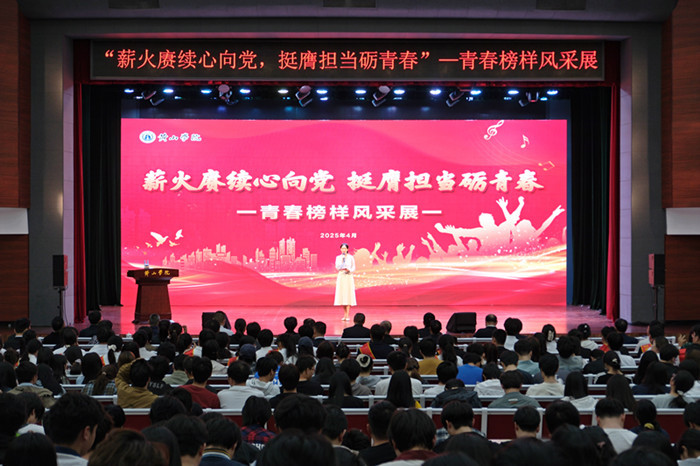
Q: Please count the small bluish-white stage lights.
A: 12